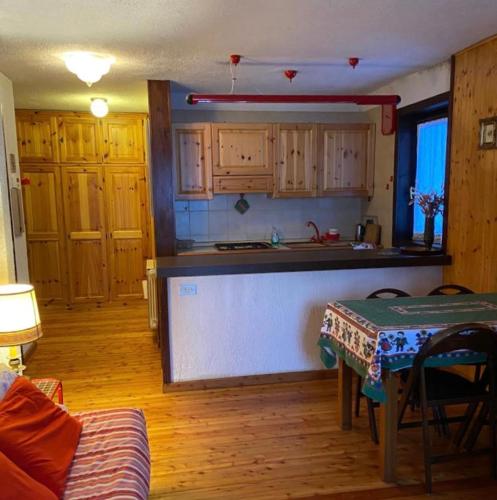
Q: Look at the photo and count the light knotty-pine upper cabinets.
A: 4